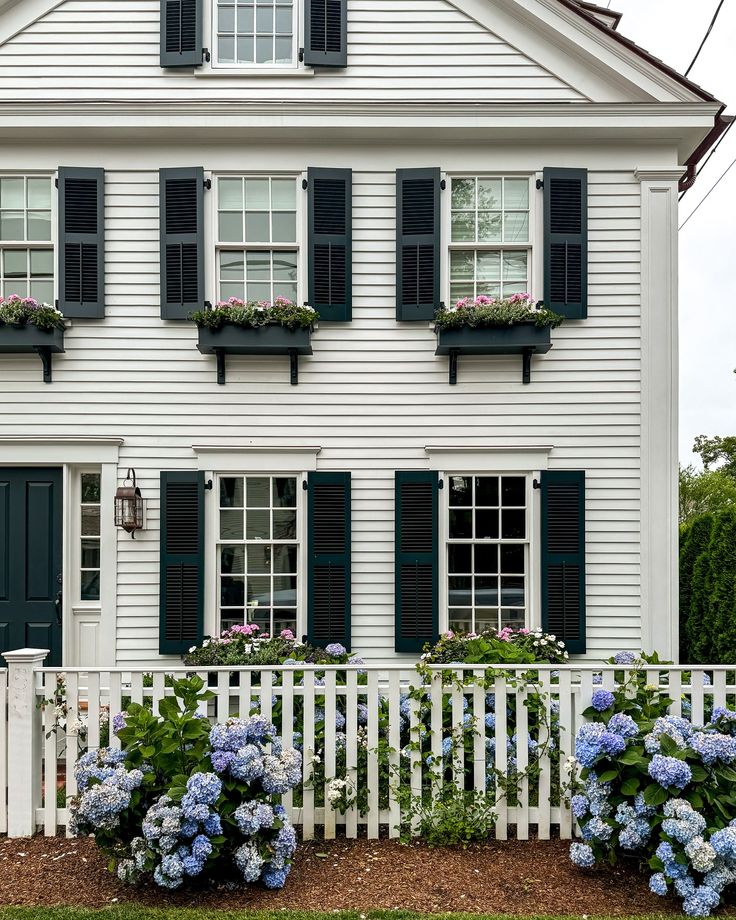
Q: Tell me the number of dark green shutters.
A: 11